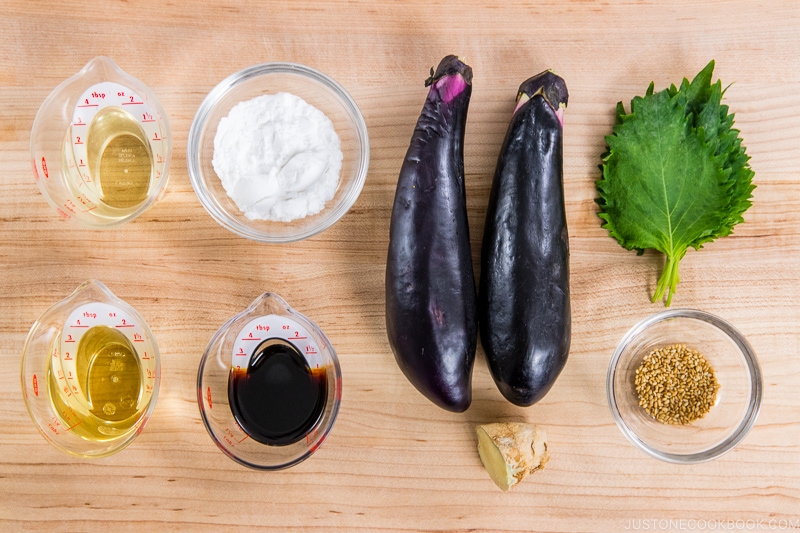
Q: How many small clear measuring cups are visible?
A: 3